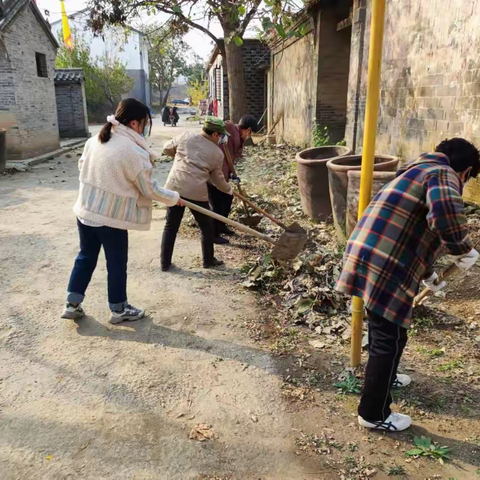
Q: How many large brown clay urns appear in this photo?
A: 3